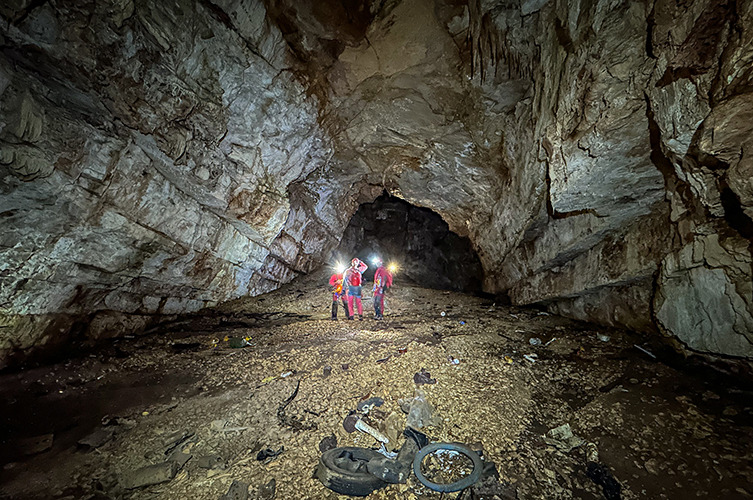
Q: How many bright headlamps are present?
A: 3